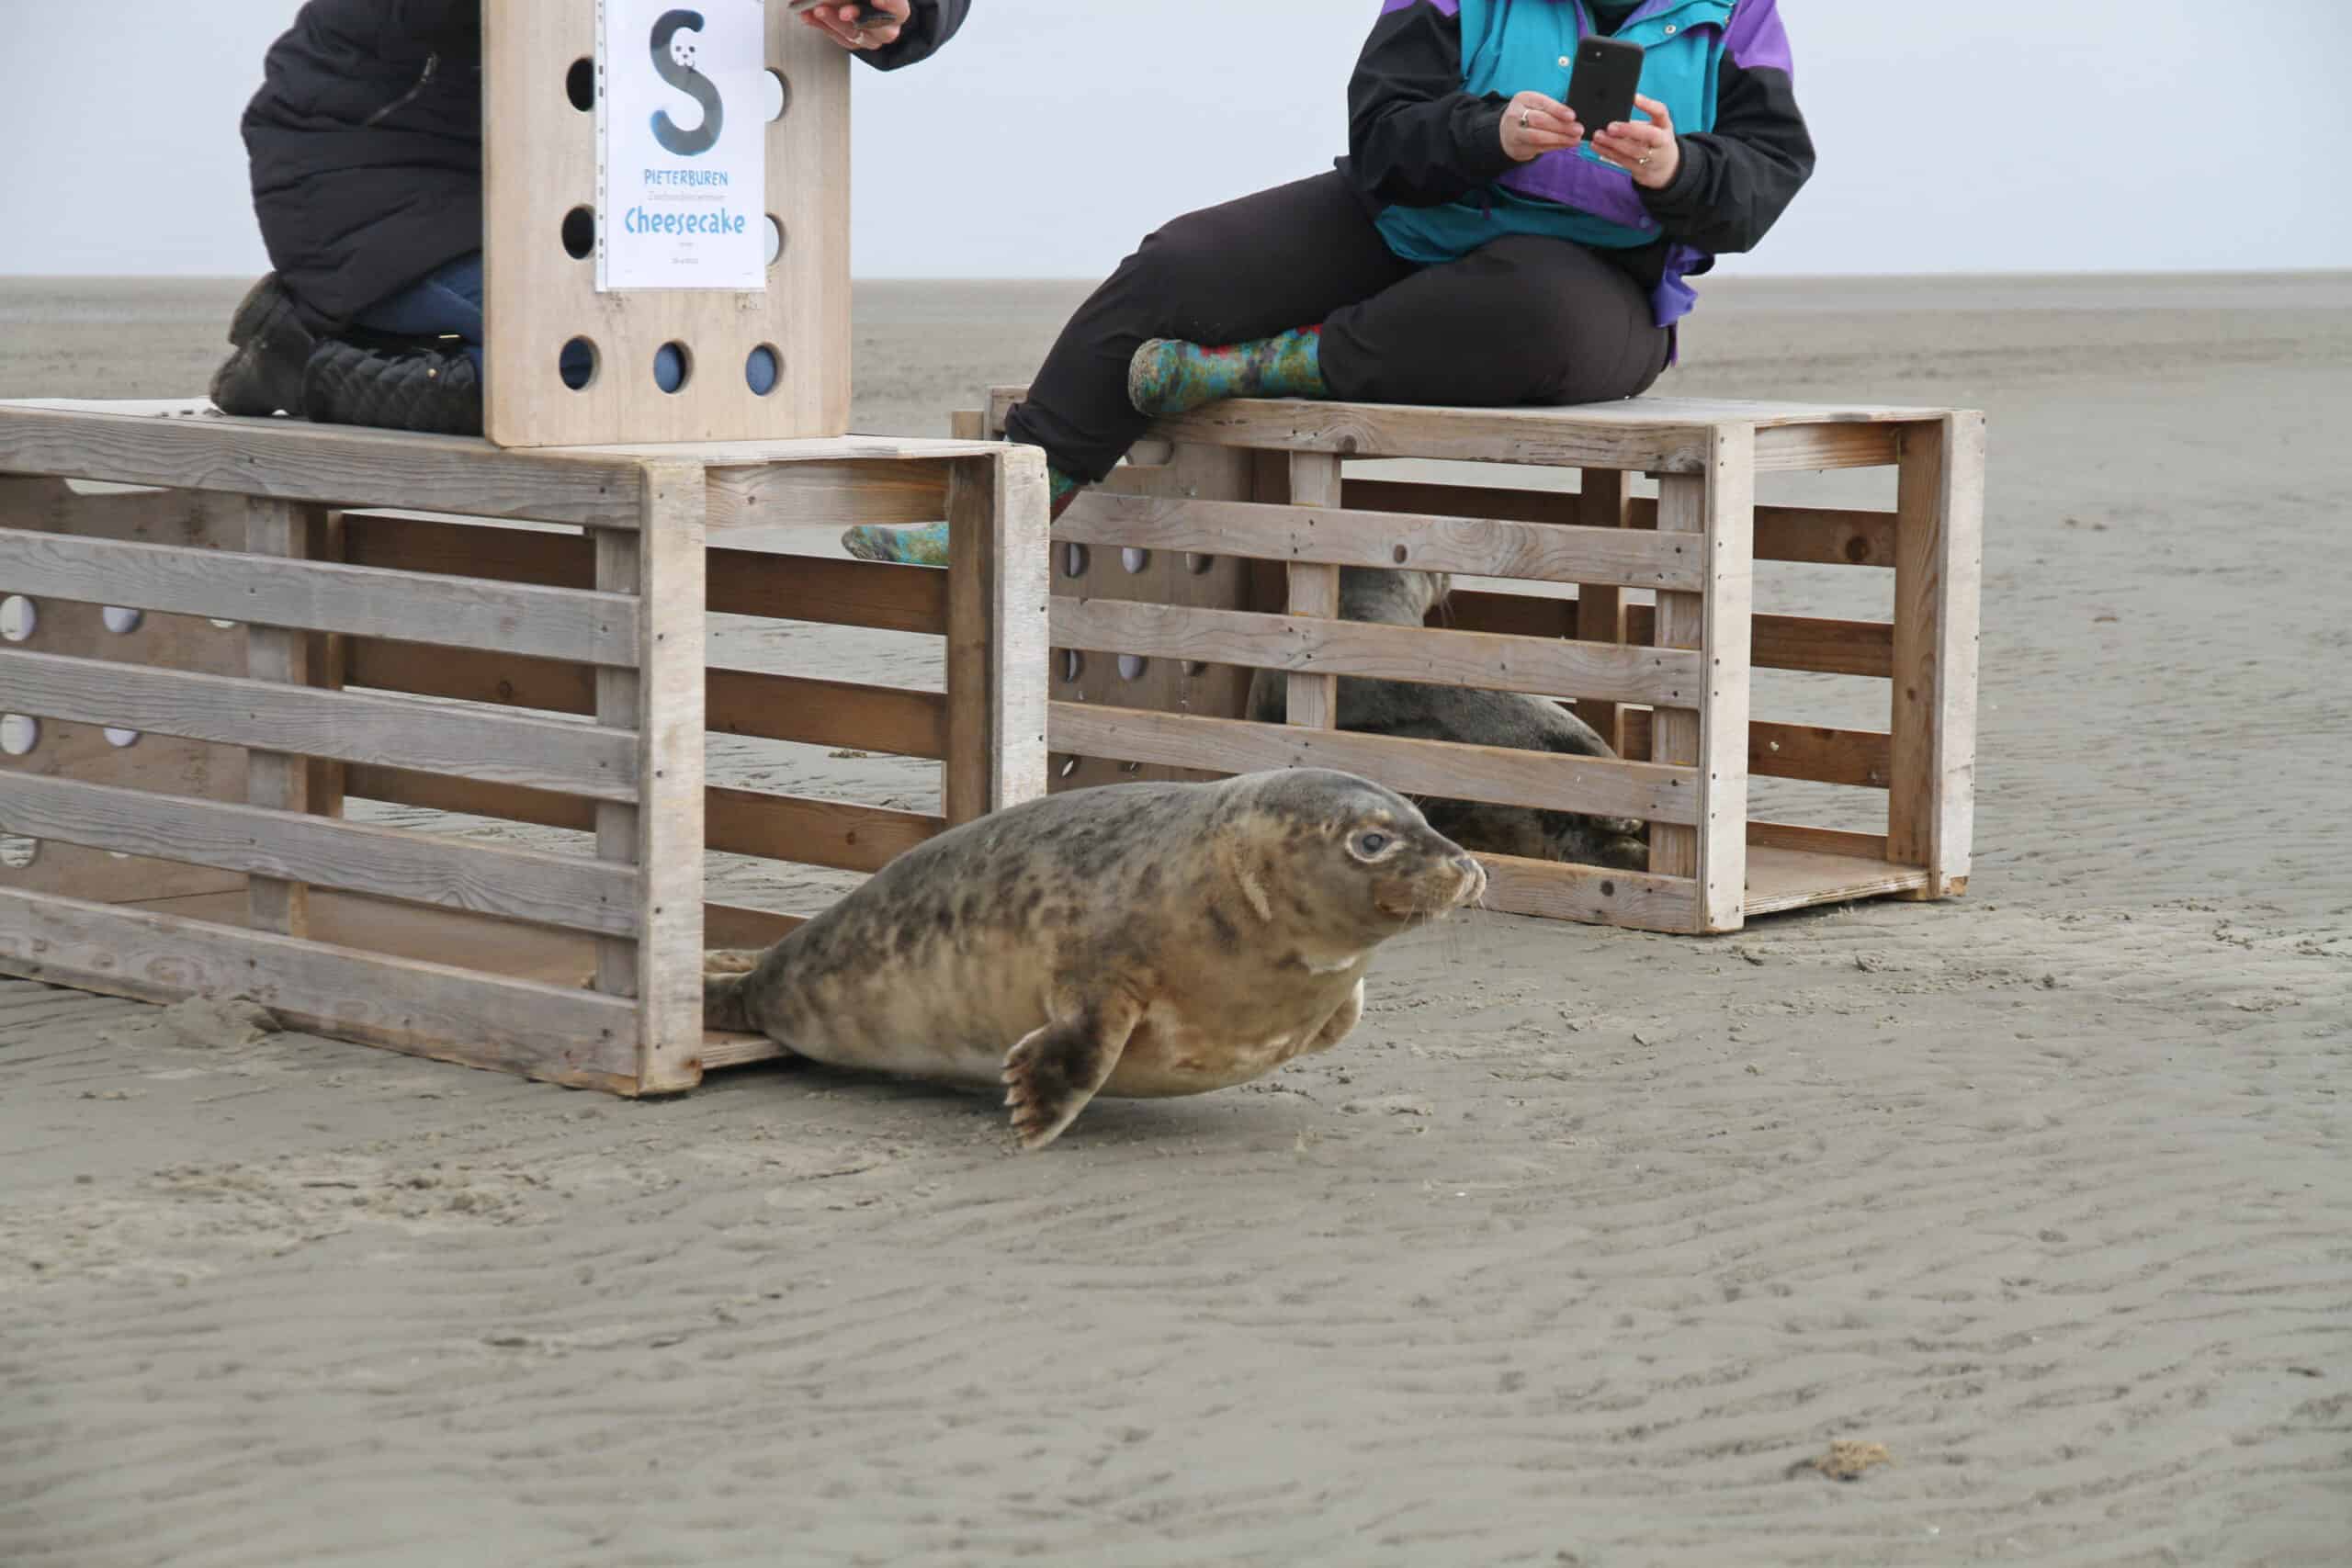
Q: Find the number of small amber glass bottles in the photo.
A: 0